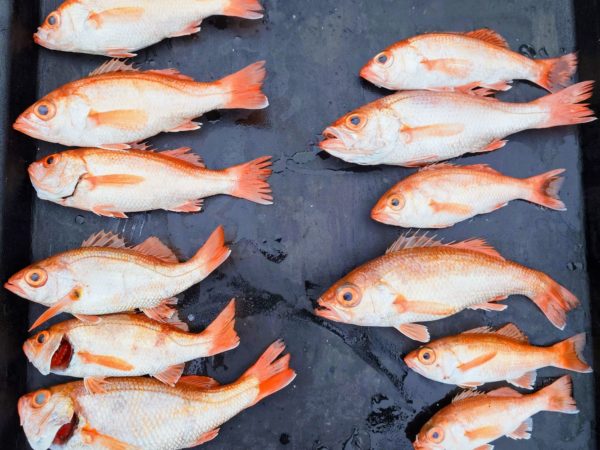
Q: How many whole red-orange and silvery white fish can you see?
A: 12